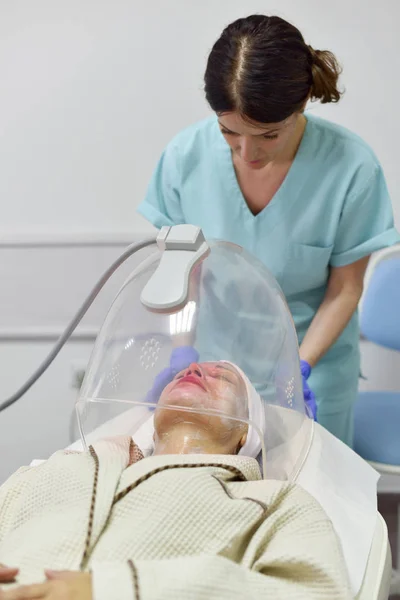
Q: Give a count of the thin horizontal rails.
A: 2